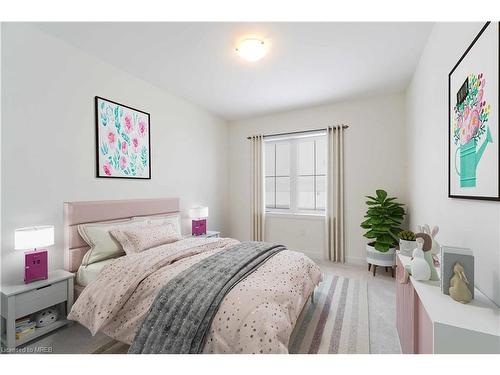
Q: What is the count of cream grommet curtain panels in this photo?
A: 2